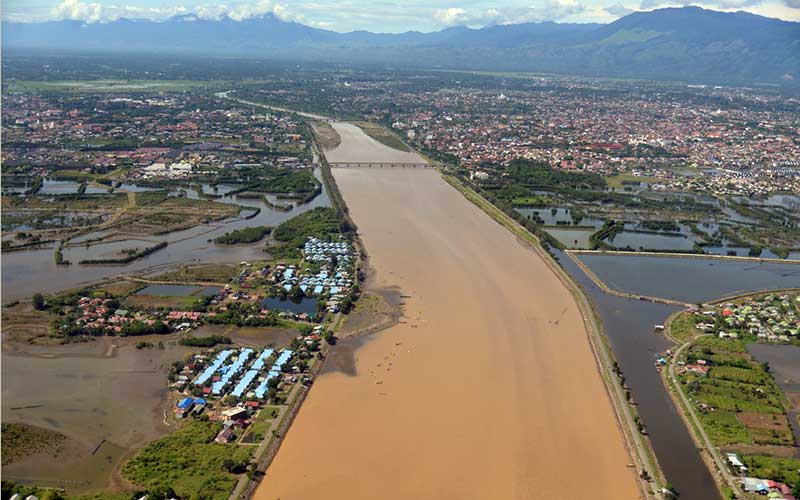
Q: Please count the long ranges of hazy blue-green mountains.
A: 1